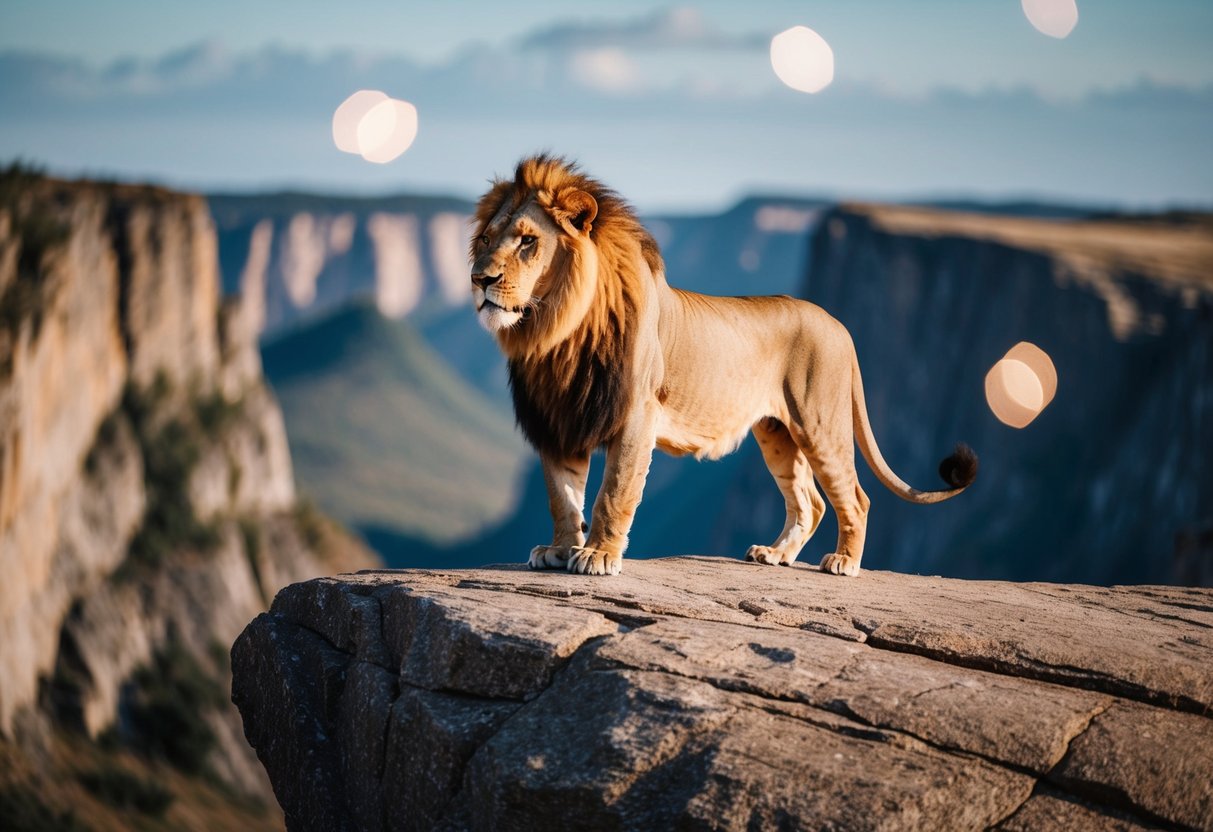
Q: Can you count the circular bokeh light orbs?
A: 6